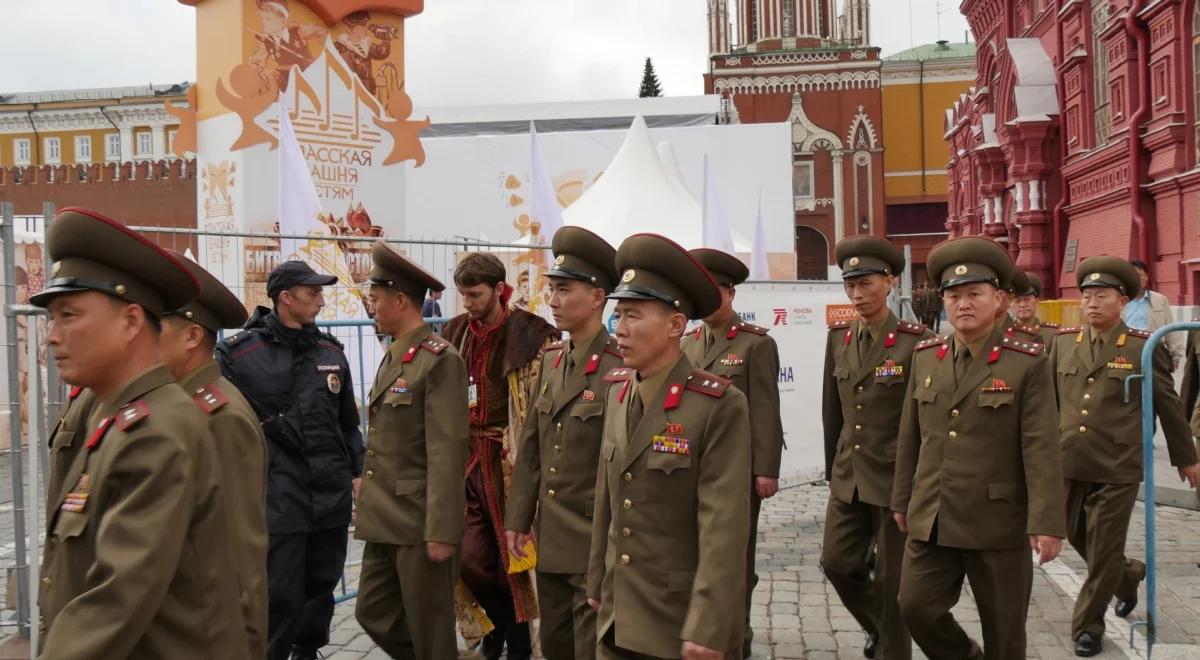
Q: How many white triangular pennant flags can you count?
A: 4